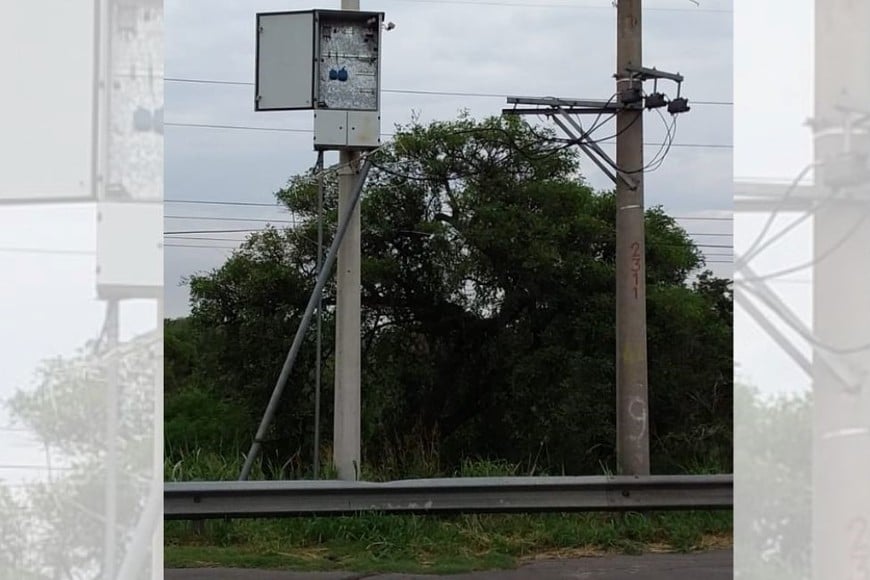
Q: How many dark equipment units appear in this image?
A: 3